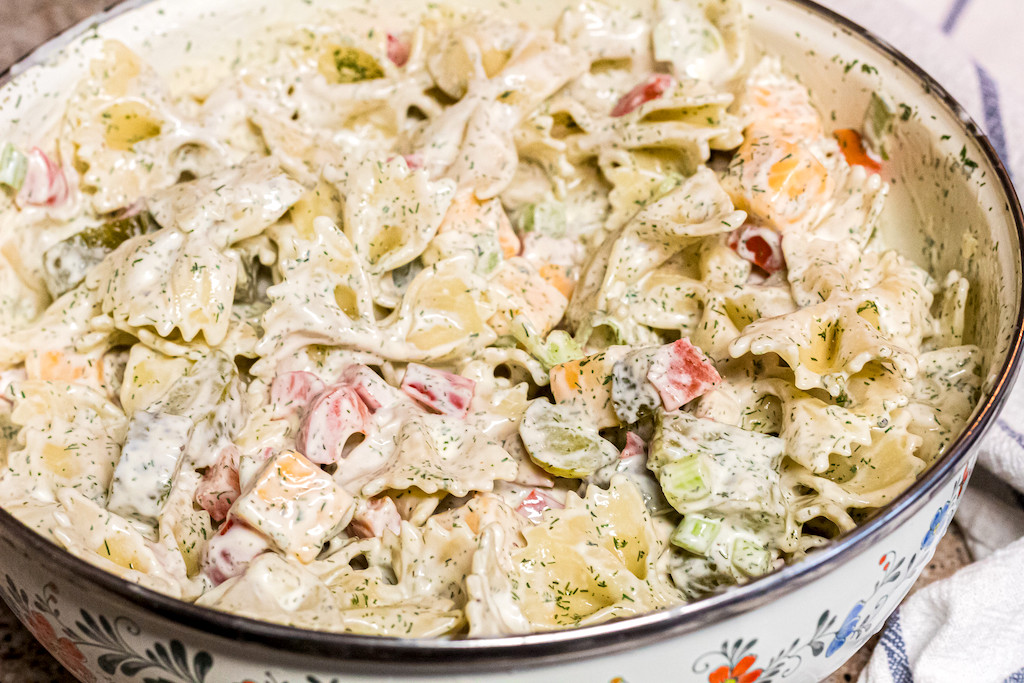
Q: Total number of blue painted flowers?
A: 2